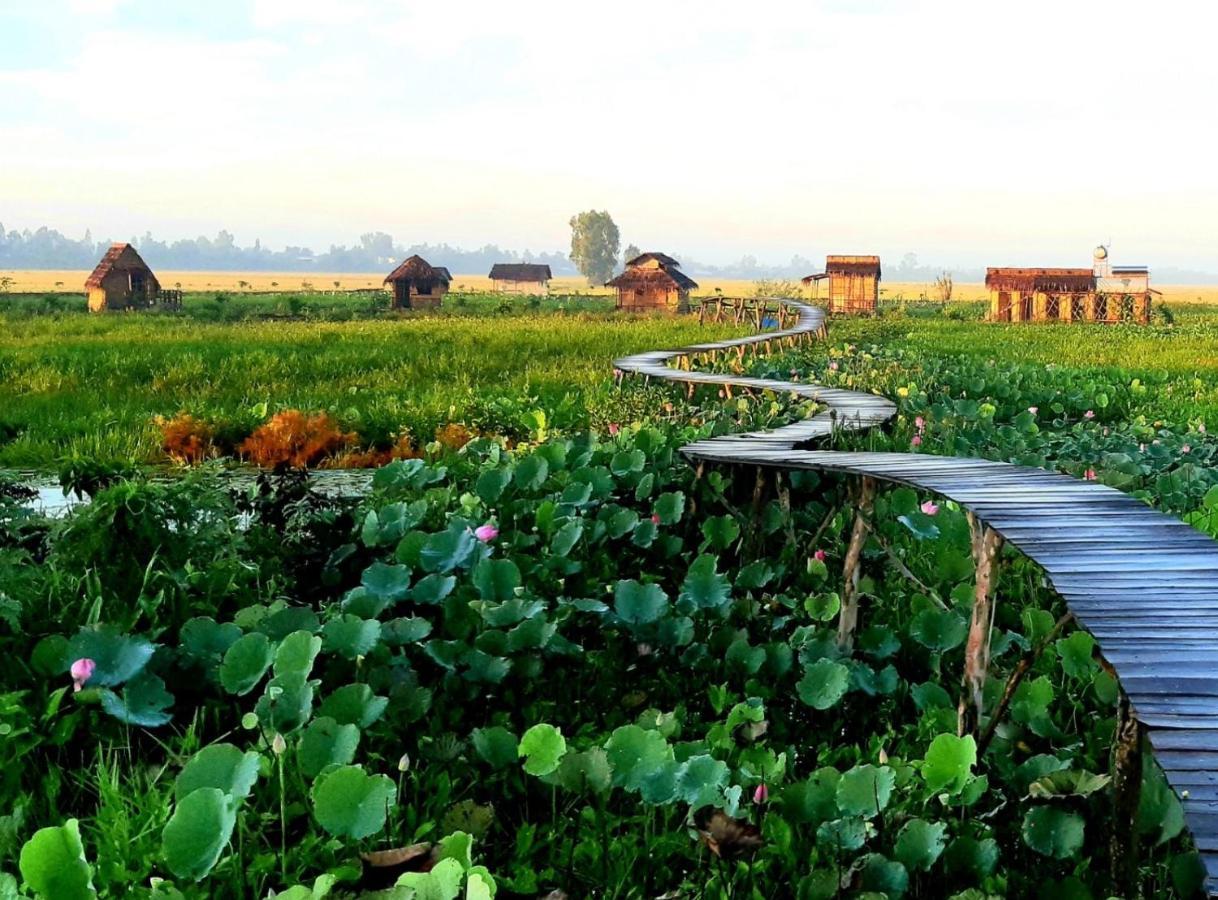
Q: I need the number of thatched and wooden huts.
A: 6